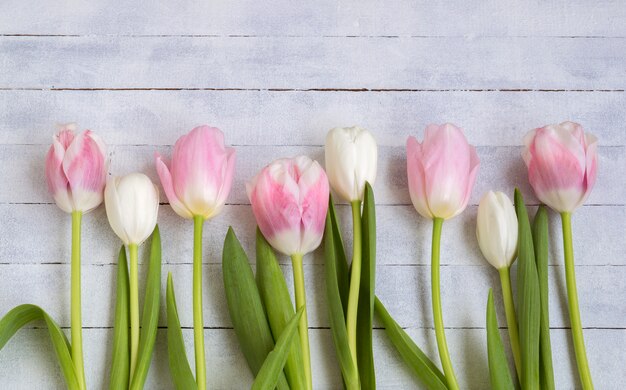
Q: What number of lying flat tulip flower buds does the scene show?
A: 8